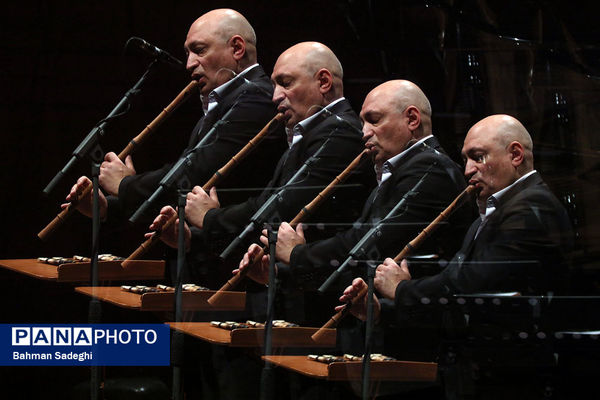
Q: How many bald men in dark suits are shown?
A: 4